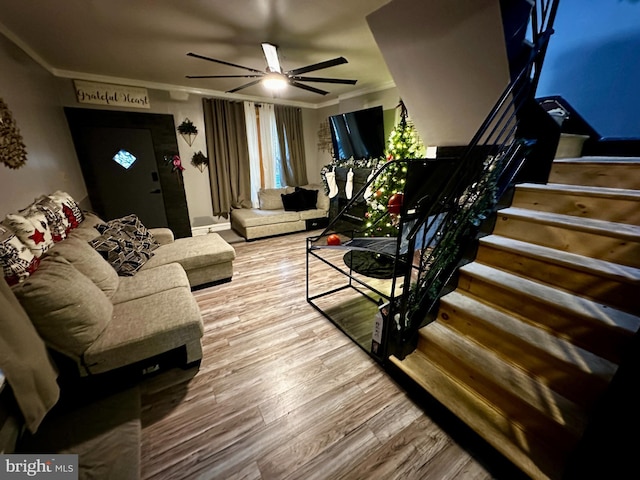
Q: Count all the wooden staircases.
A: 1